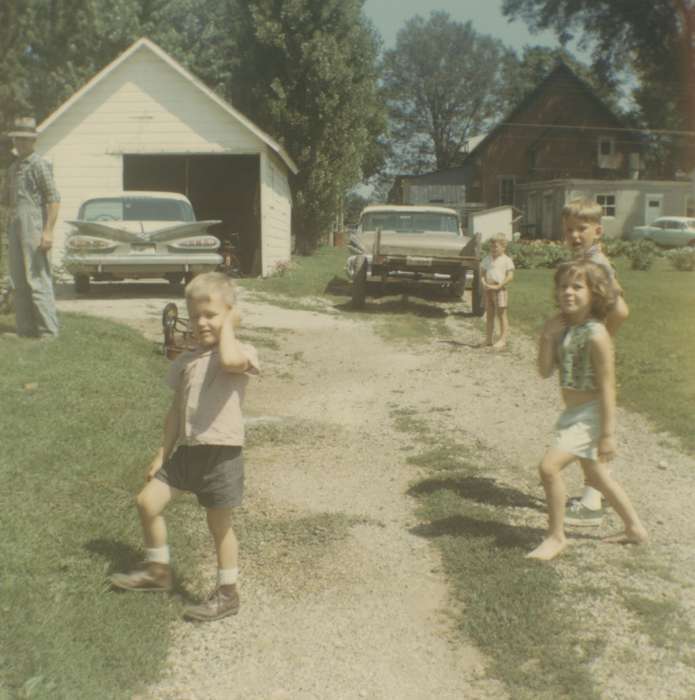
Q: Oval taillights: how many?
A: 2